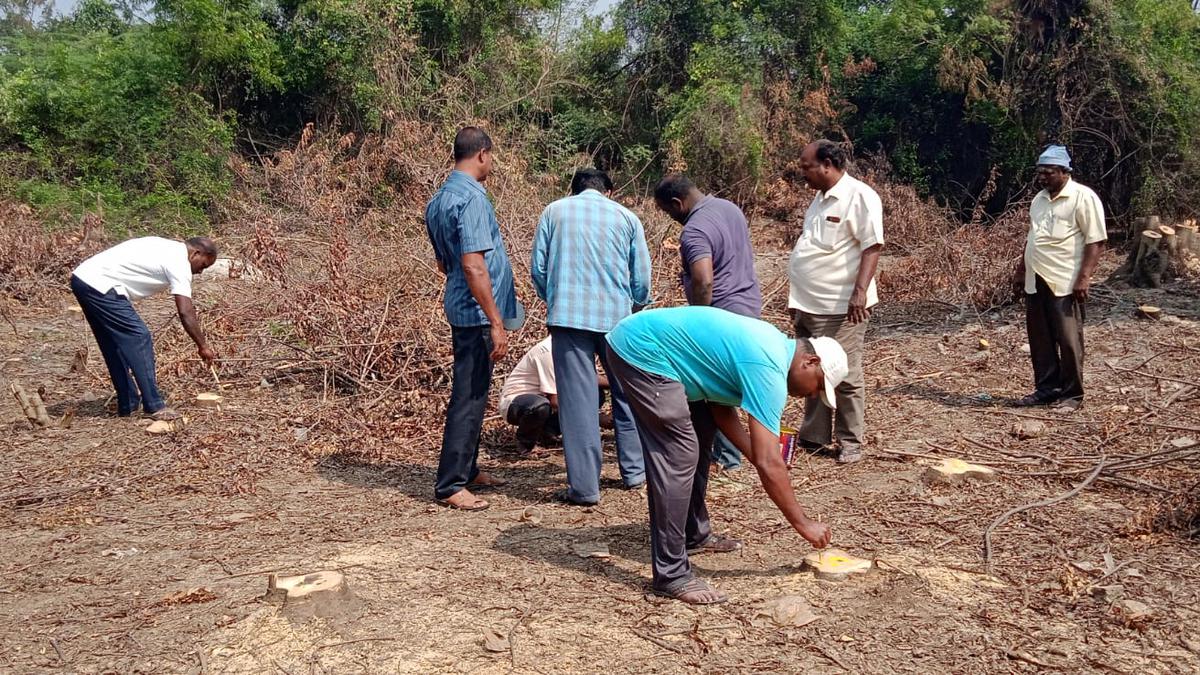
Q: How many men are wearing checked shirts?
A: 1